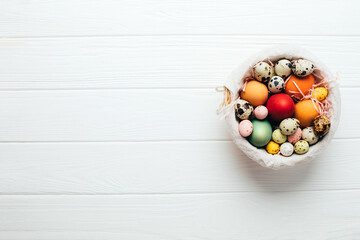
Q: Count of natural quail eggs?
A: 8